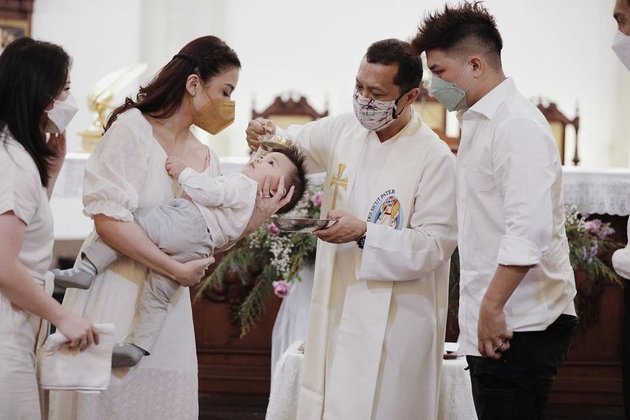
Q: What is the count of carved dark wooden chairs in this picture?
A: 3